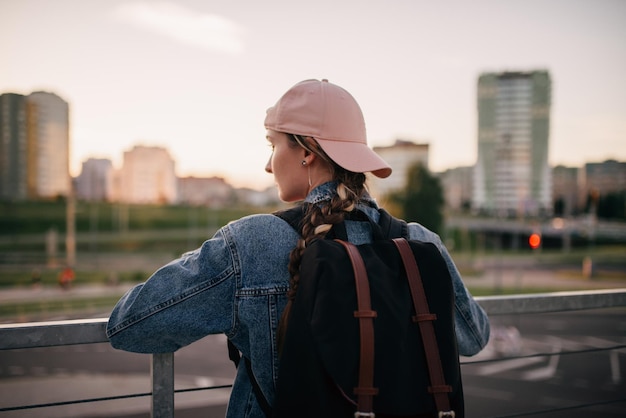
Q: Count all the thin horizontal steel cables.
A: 2